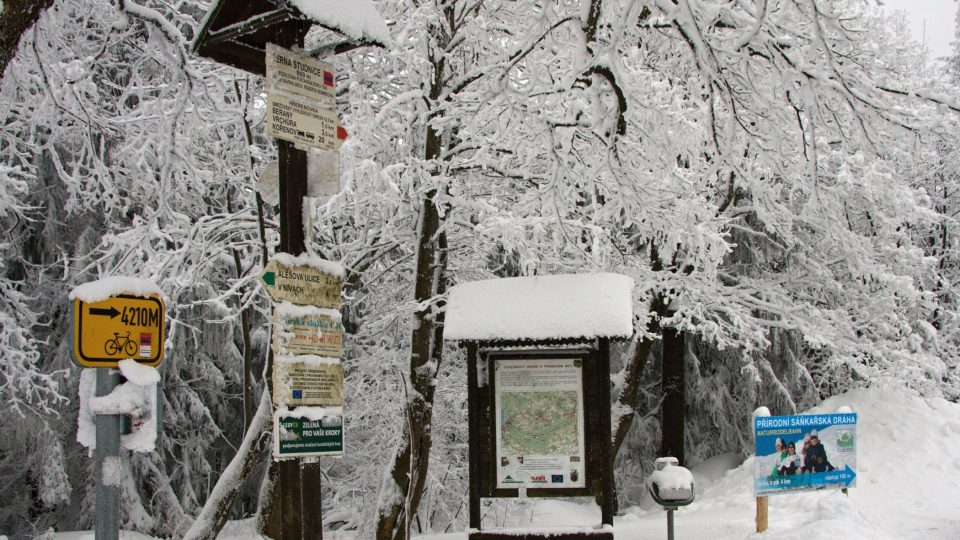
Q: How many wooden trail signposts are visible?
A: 1